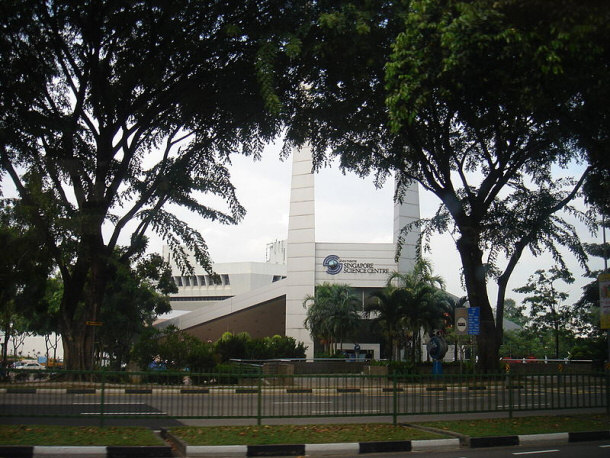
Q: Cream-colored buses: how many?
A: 0